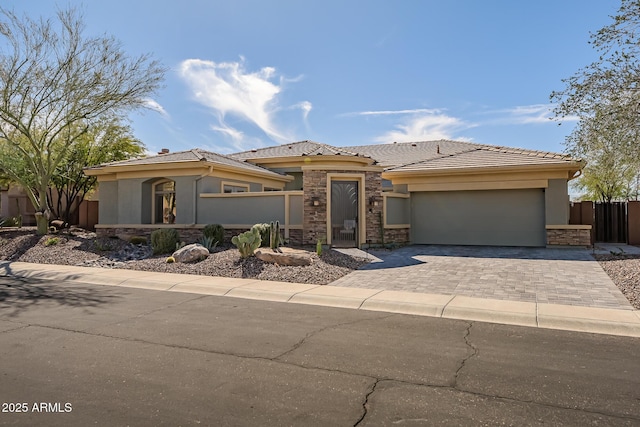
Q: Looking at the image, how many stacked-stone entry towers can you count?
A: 1